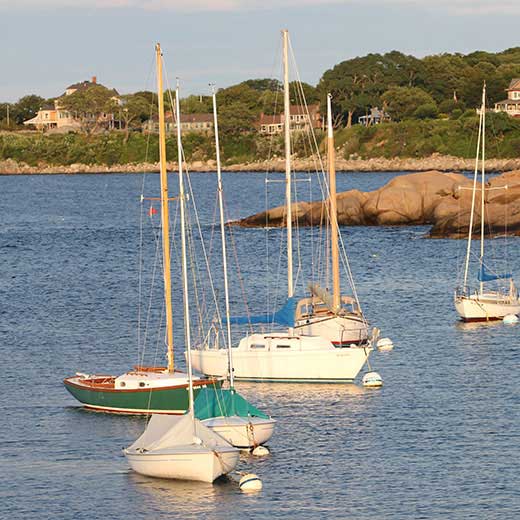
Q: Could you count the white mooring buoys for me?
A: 5